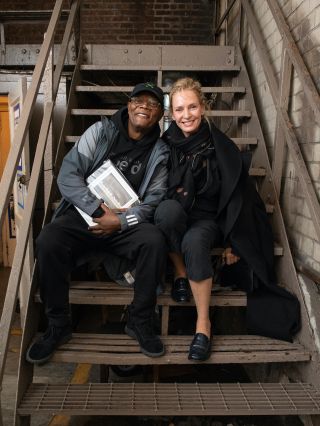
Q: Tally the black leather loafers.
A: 2